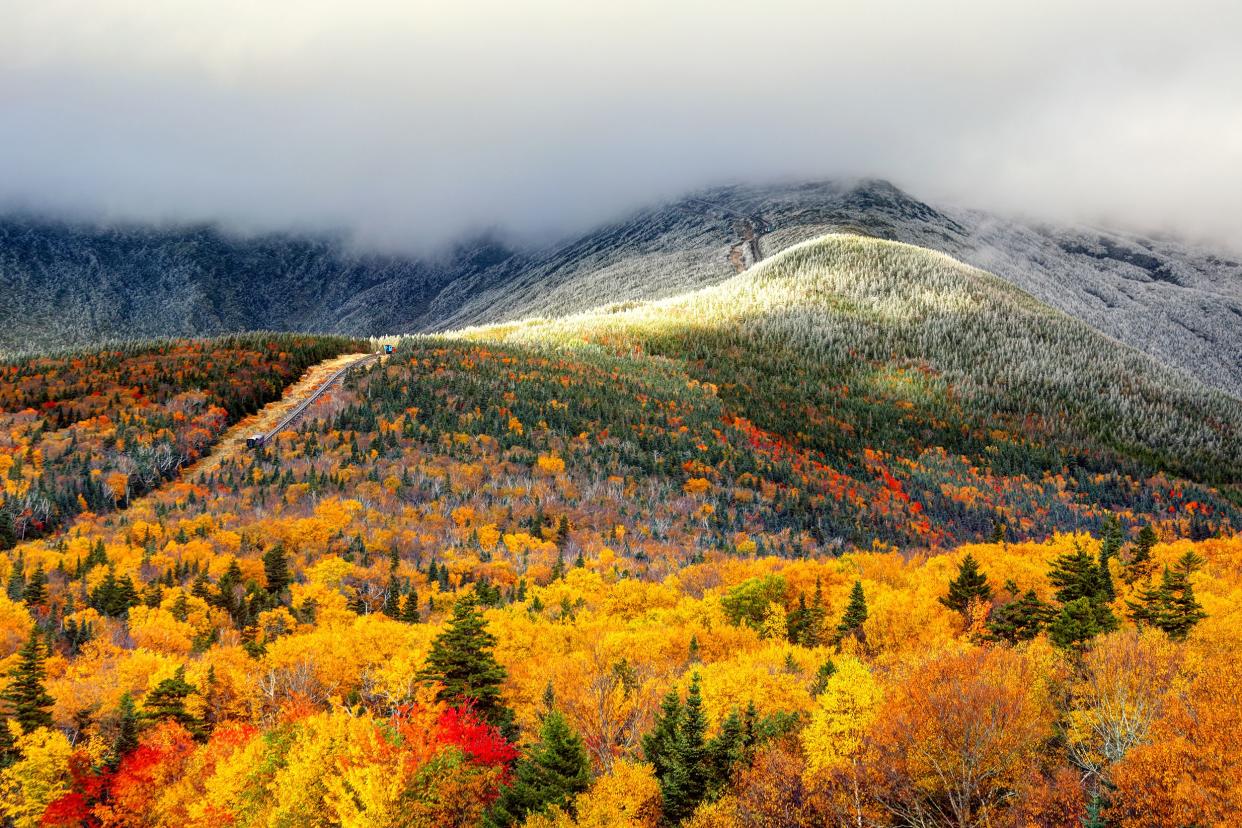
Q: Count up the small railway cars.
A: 2